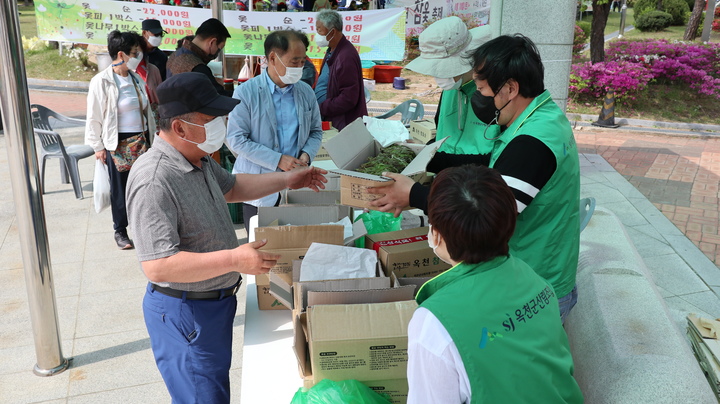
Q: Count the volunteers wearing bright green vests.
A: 3